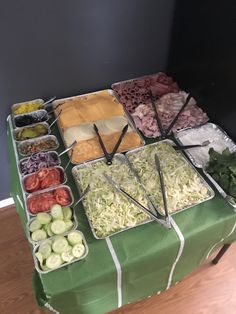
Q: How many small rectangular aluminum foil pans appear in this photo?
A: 9